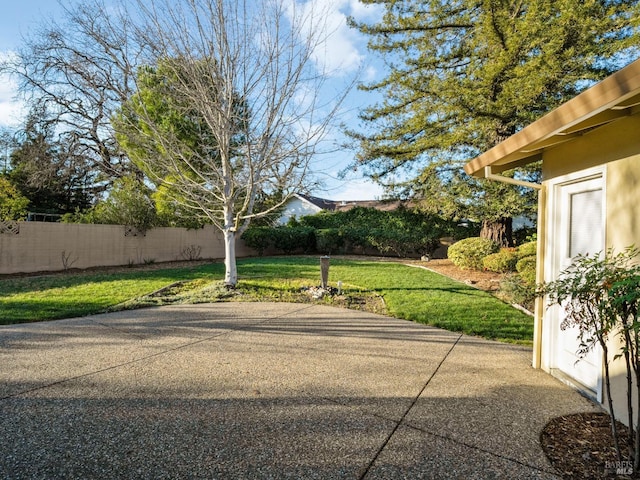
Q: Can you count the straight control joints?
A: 3